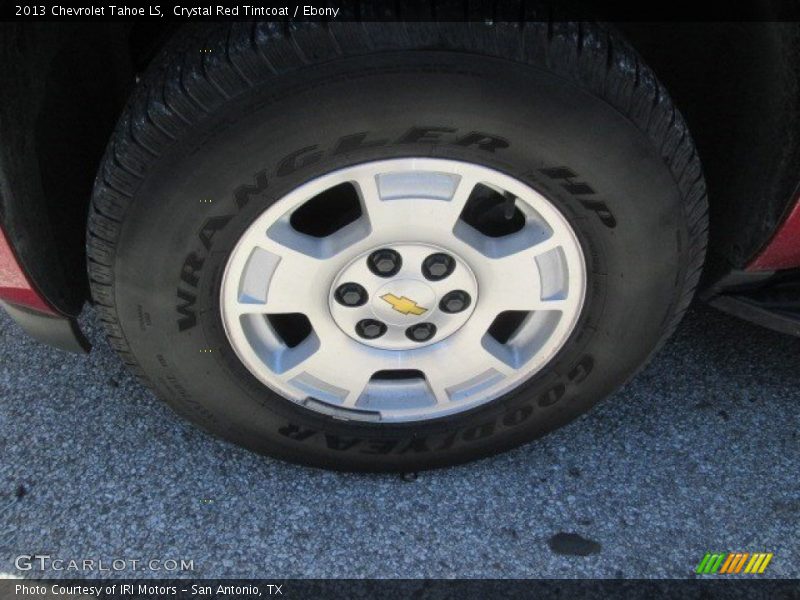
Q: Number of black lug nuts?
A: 6